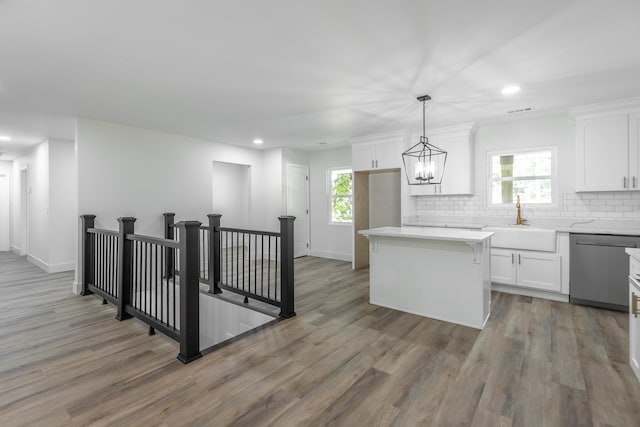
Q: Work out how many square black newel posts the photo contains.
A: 6